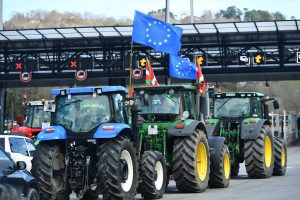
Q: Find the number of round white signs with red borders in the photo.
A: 3